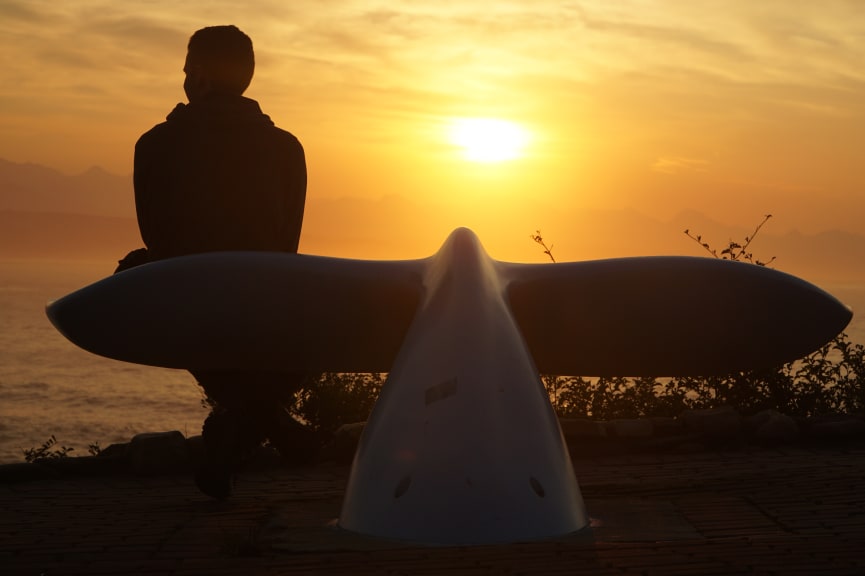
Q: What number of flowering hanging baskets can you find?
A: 0